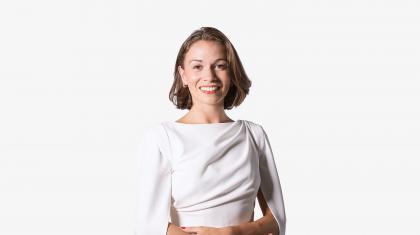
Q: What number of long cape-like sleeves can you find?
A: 2